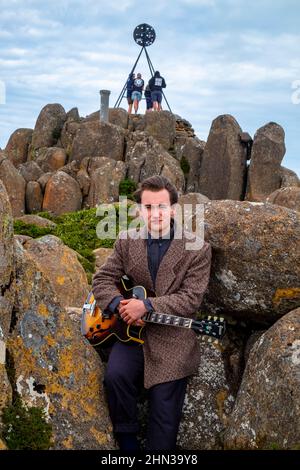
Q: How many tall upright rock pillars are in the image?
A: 2